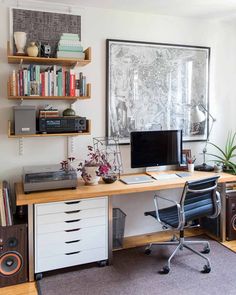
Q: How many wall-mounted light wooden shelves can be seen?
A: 3